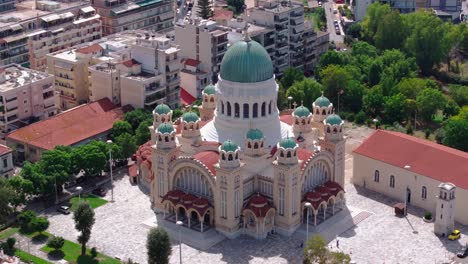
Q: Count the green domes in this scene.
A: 11